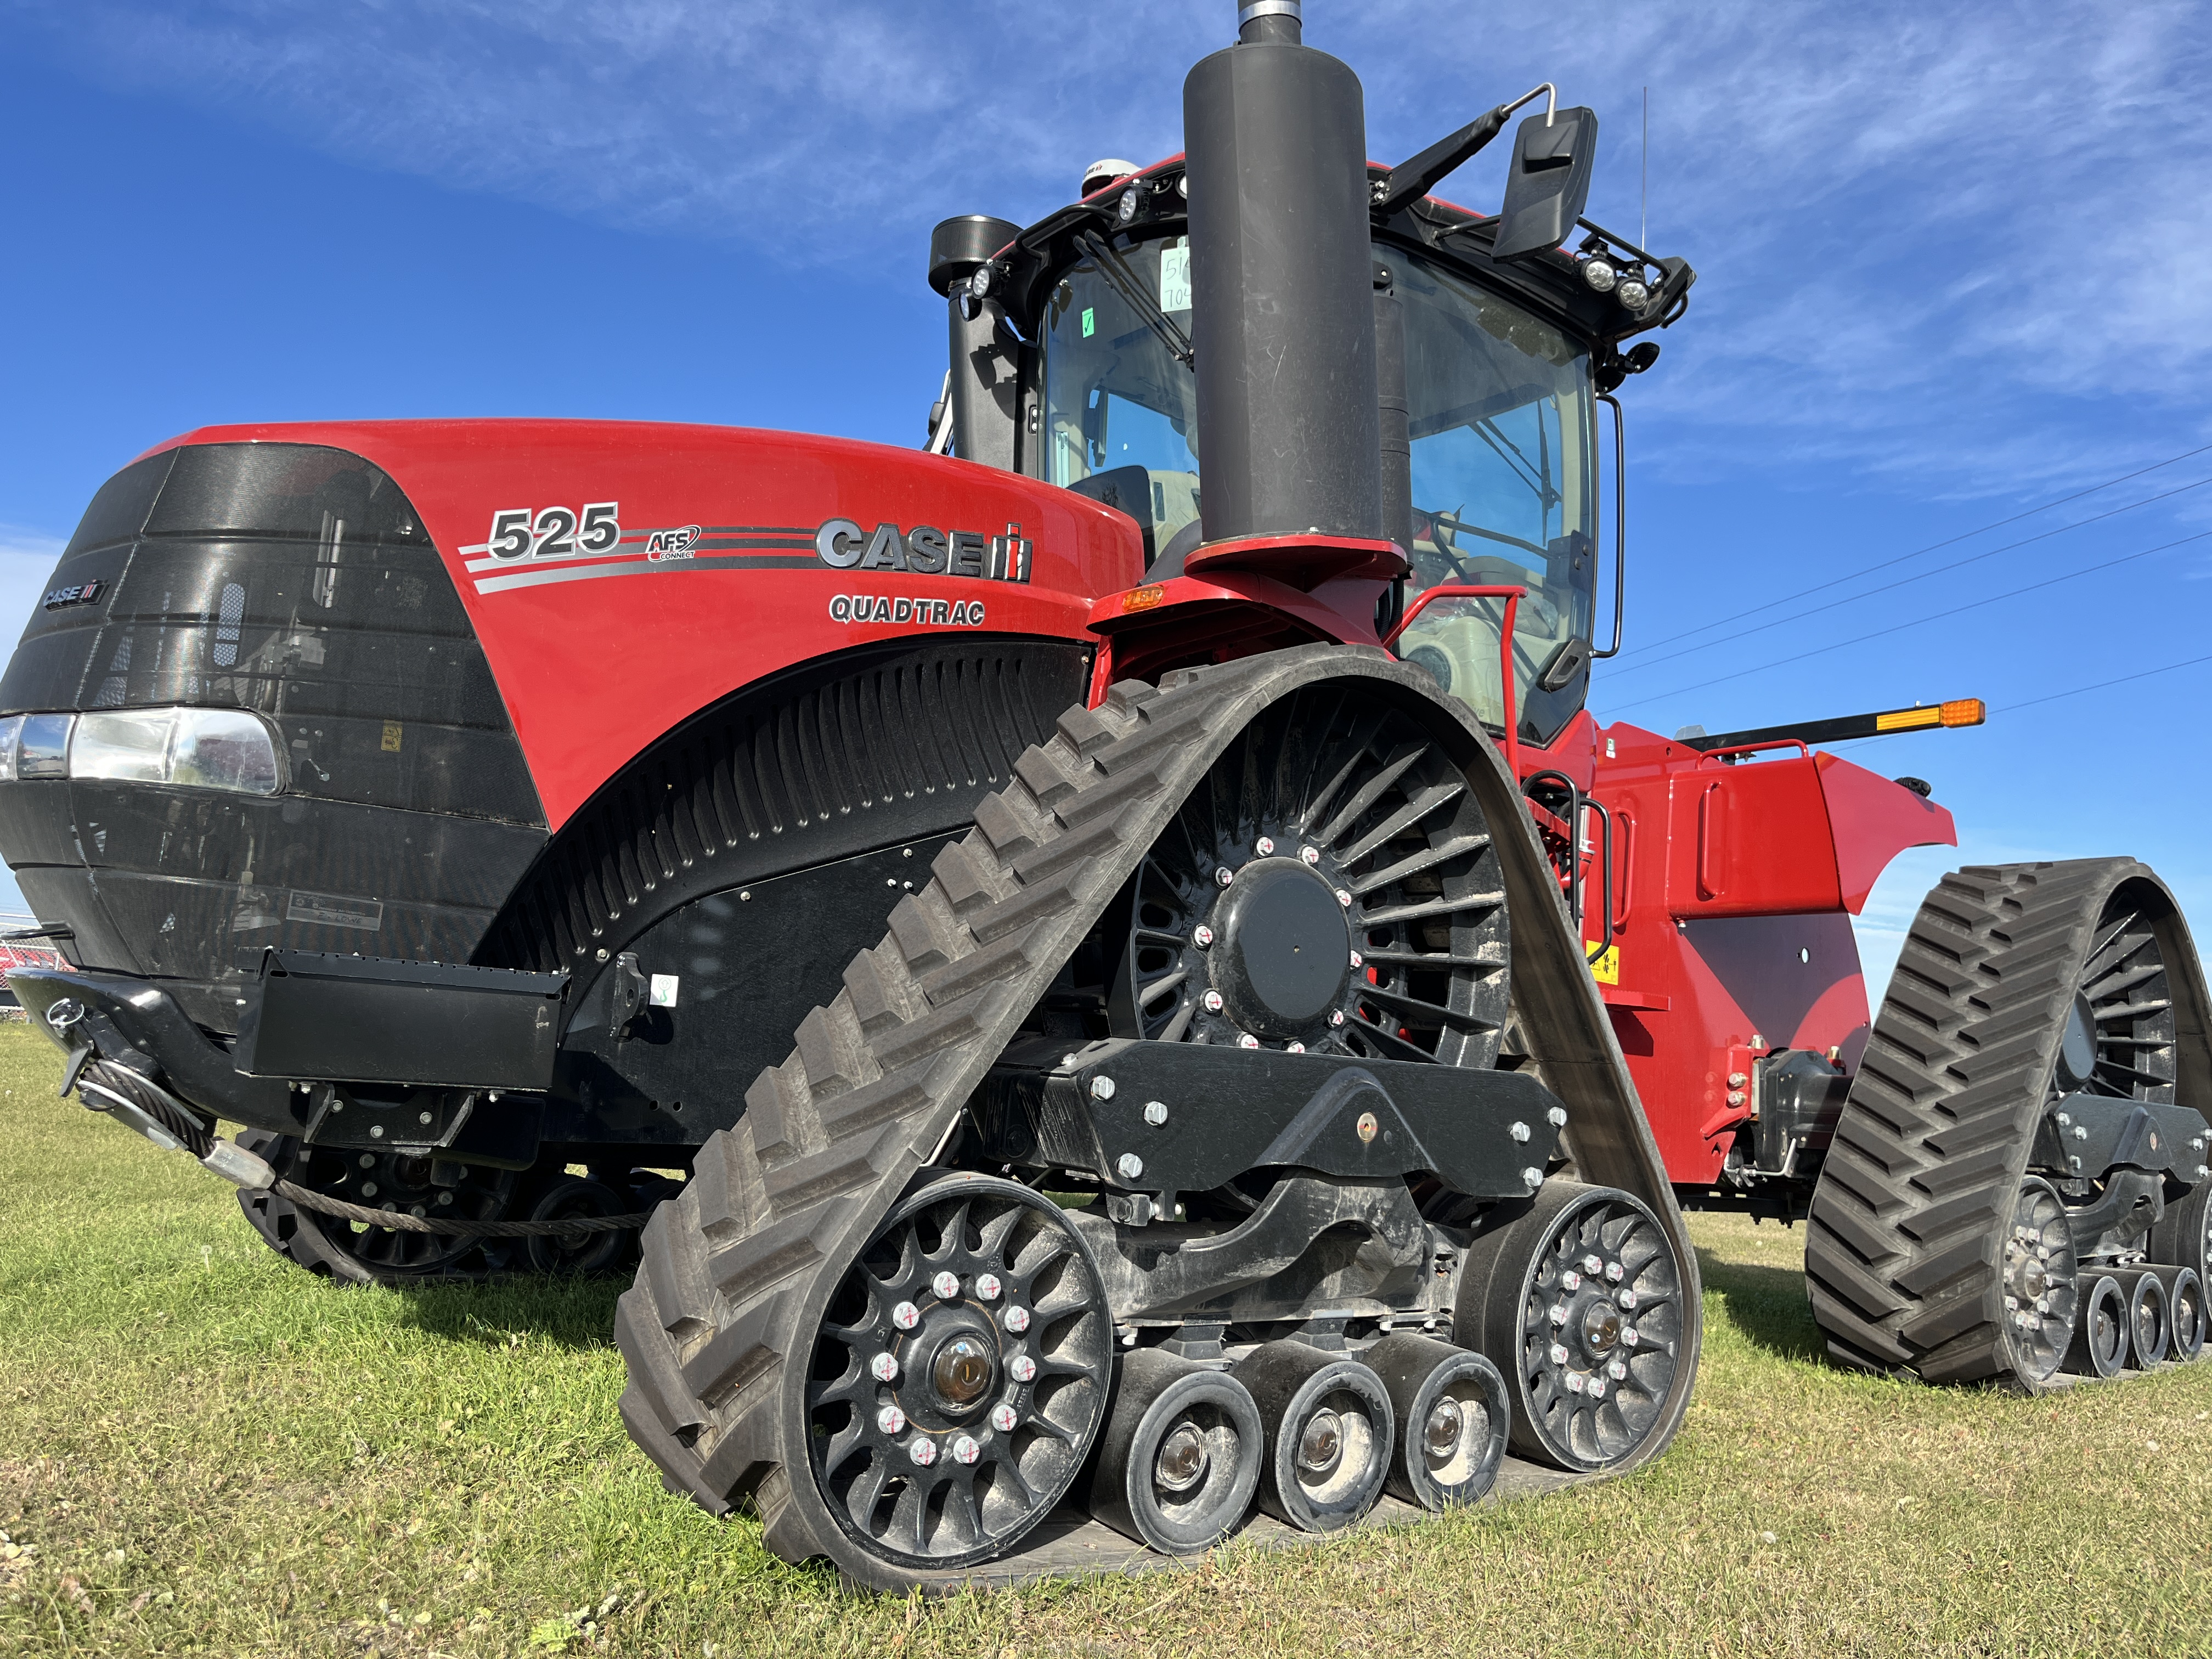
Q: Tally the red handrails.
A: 4